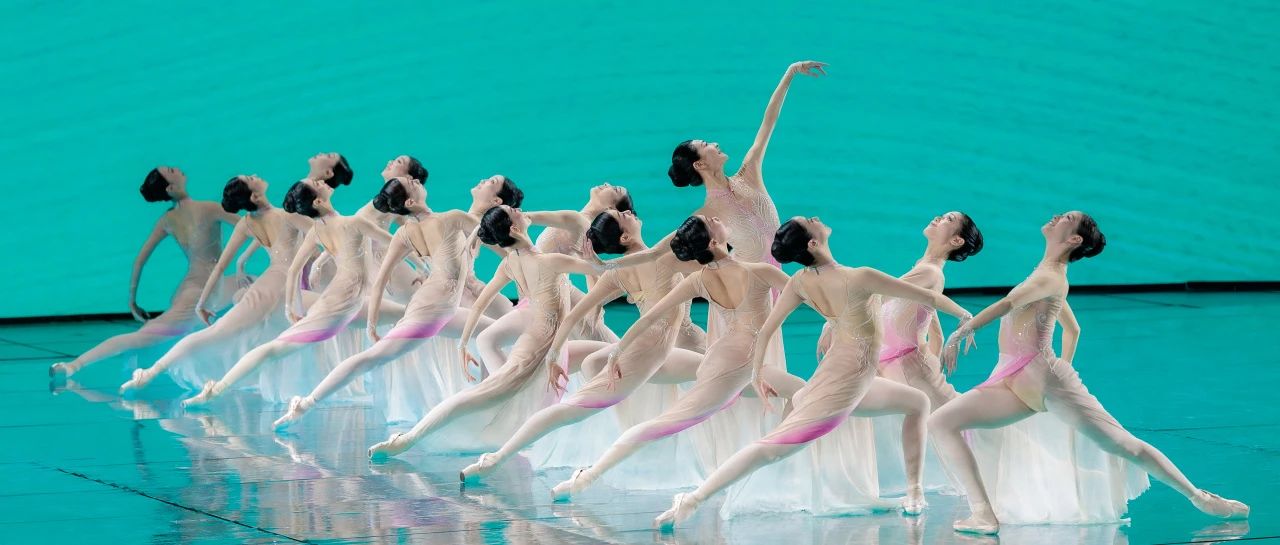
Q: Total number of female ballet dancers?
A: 15